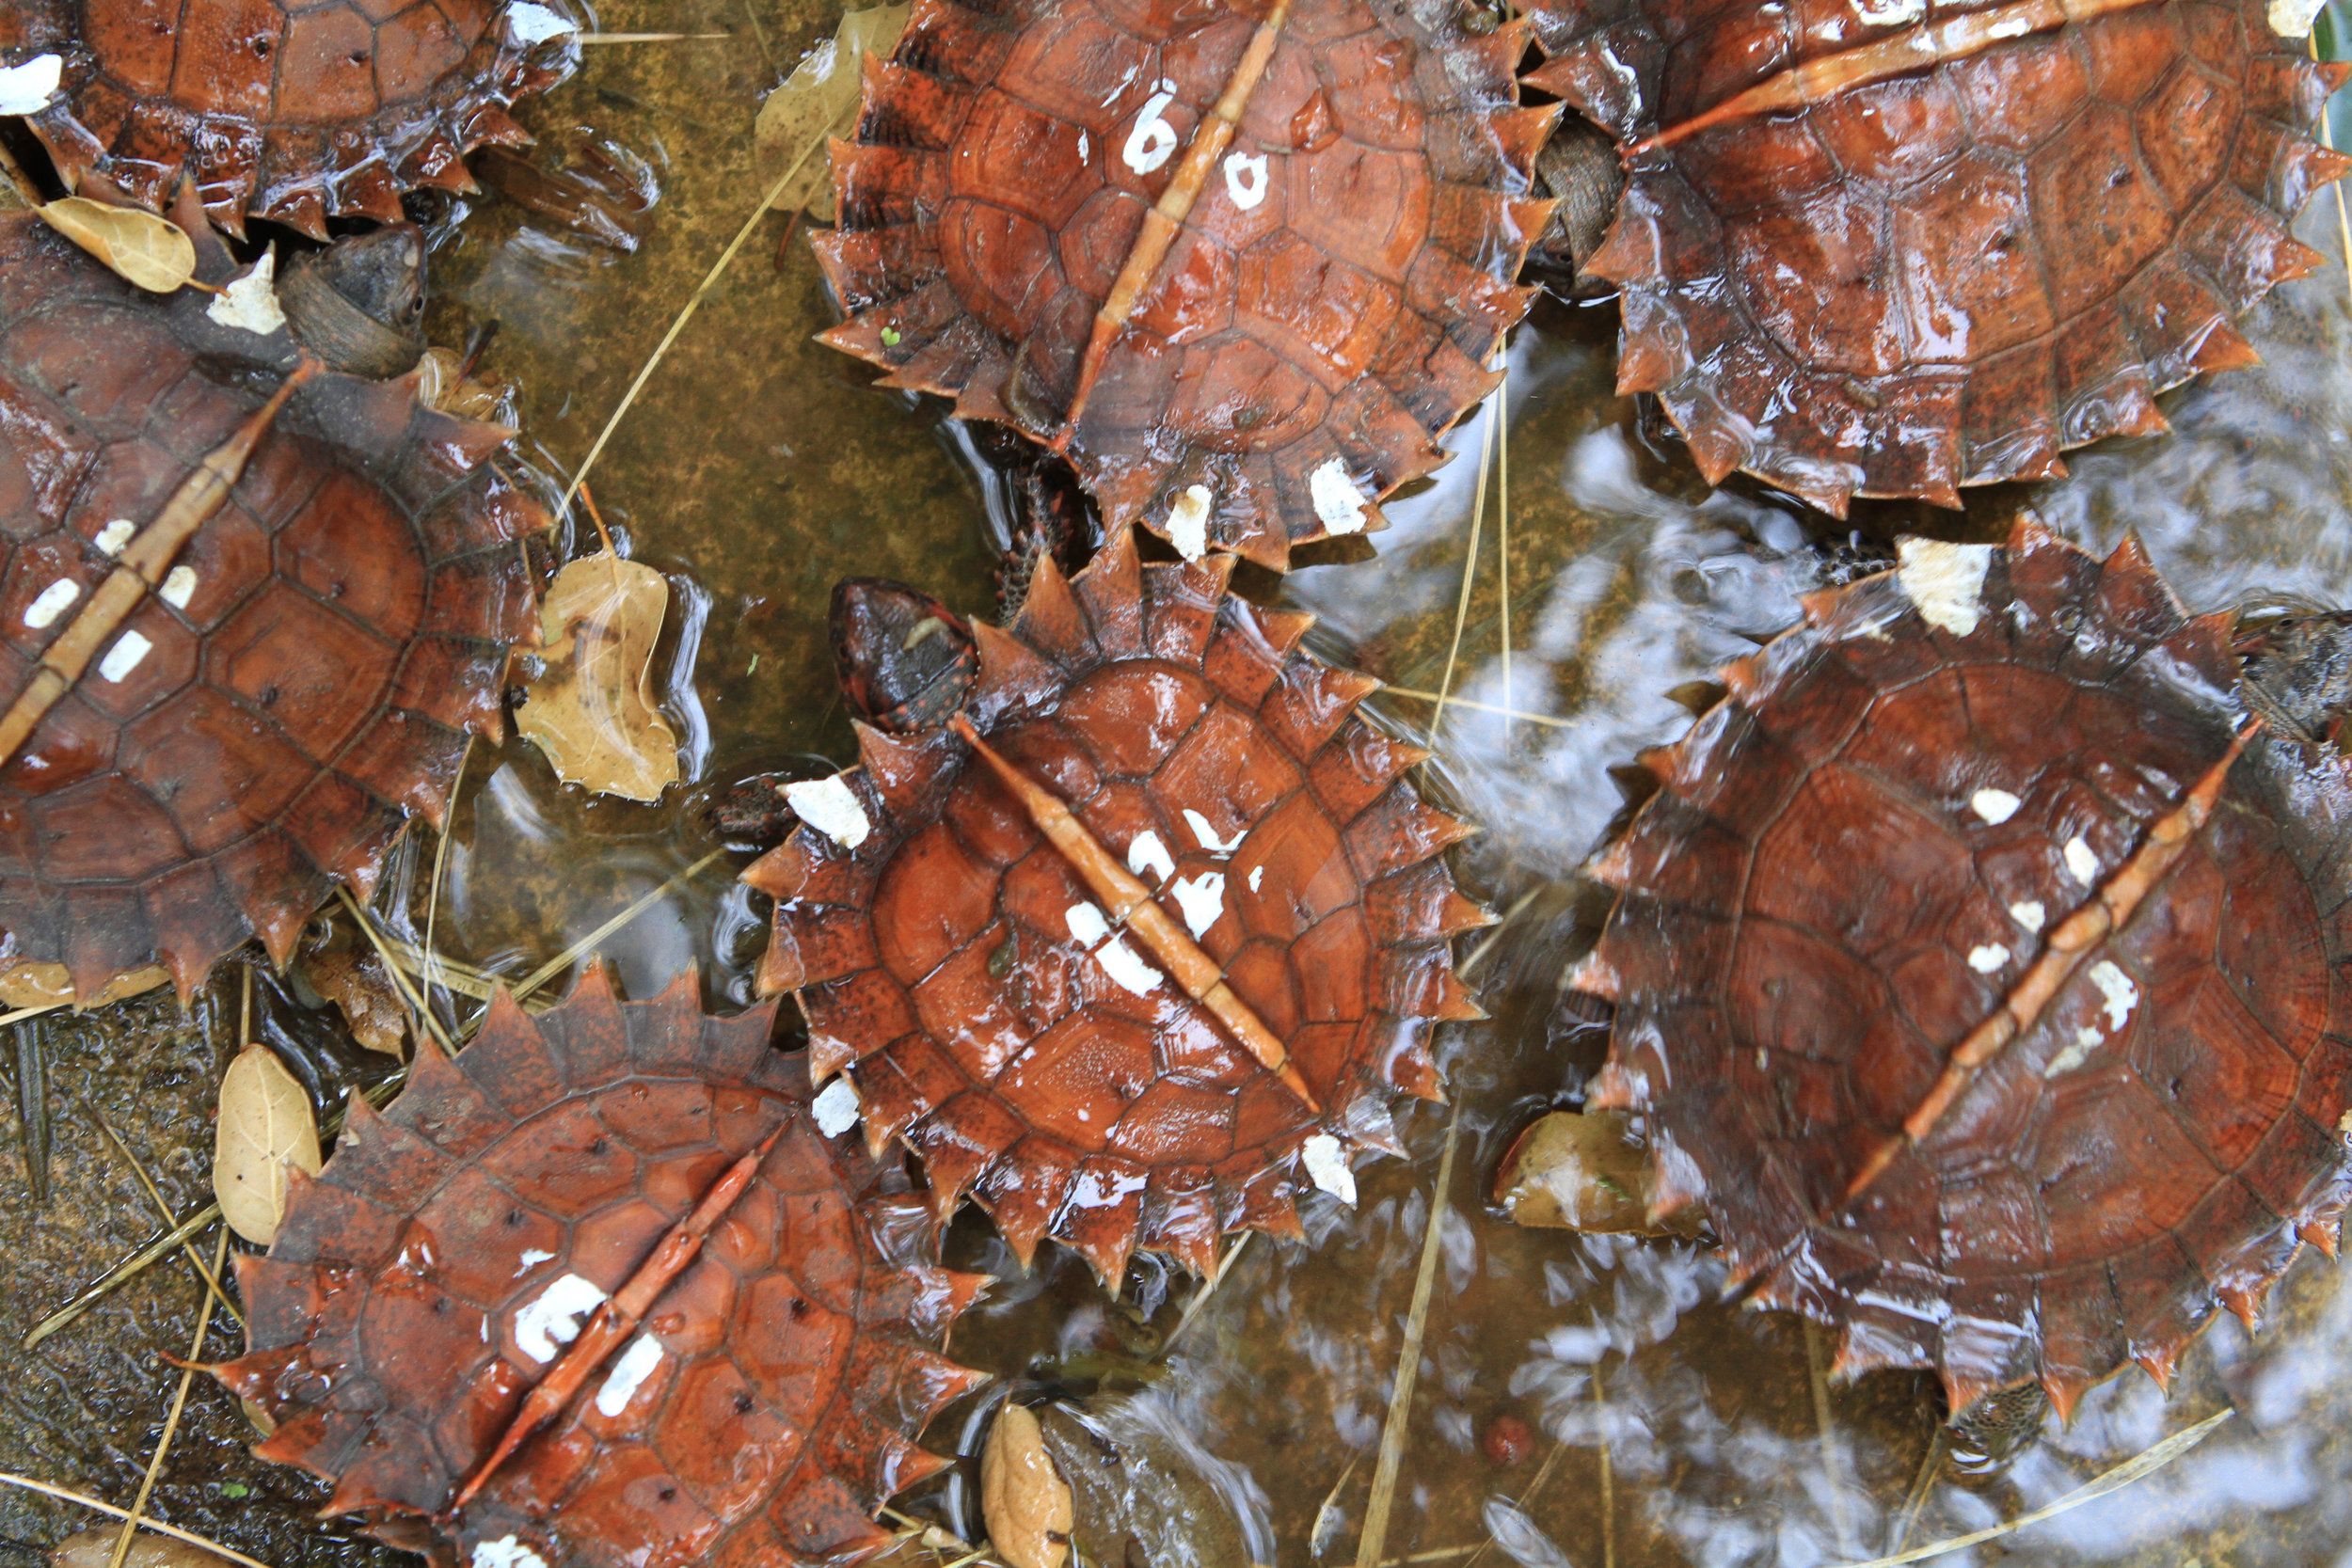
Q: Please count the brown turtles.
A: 7